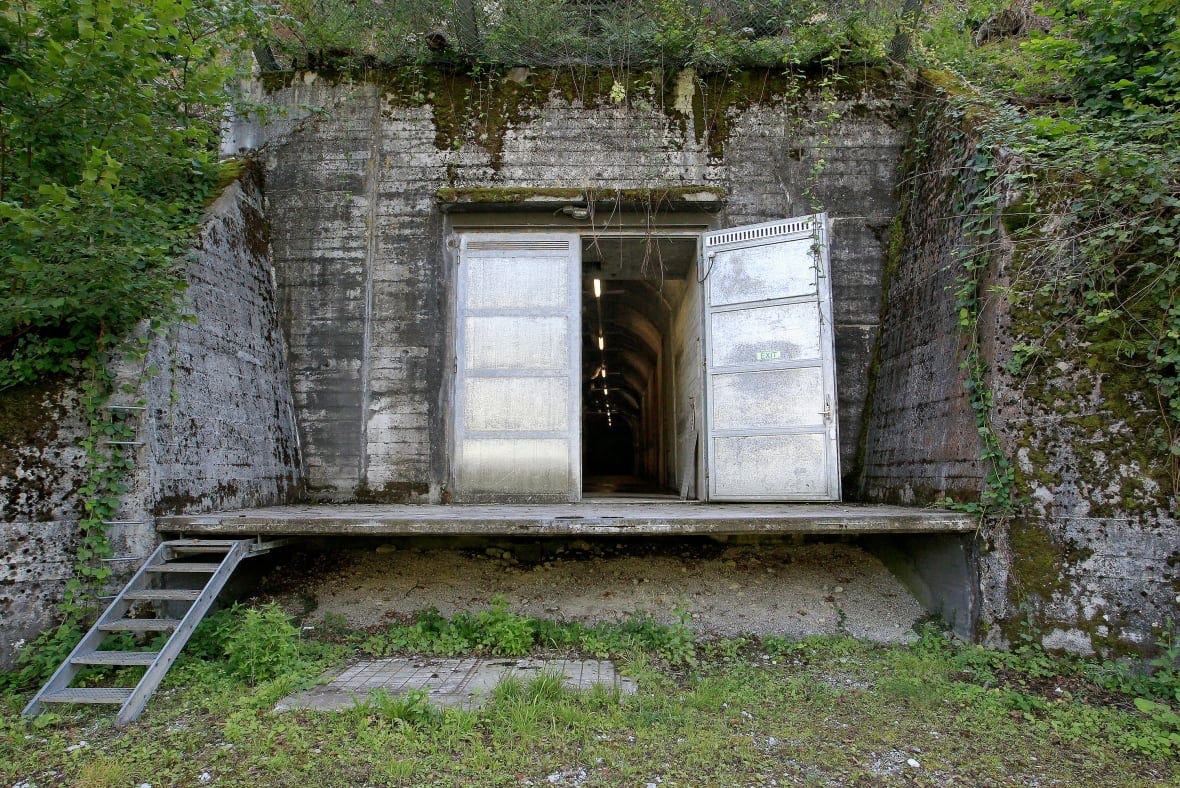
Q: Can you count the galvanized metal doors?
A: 2